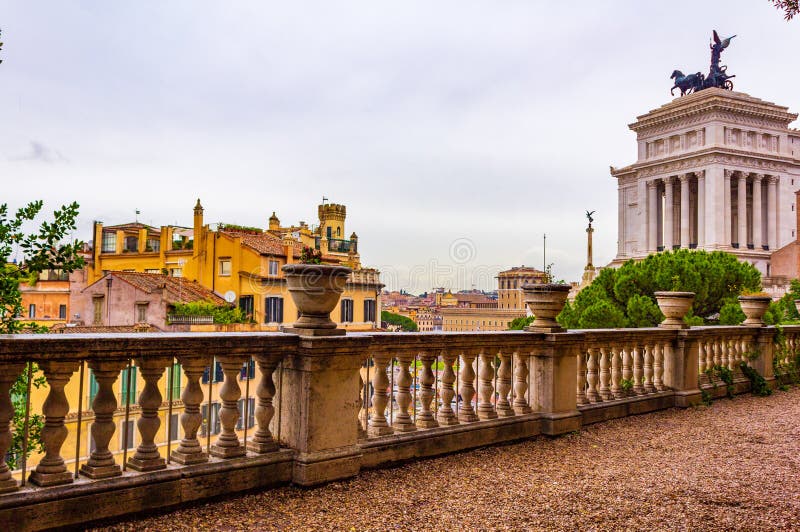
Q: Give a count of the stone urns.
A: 4